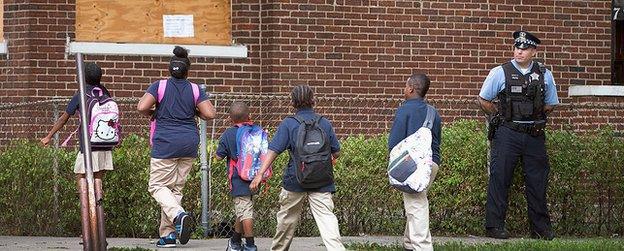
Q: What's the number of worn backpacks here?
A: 5